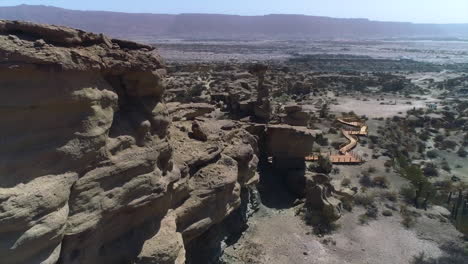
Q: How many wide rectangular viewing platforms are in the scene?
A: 1